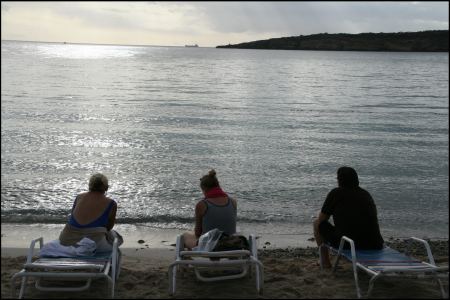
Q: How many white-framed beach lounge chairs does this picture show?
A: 3